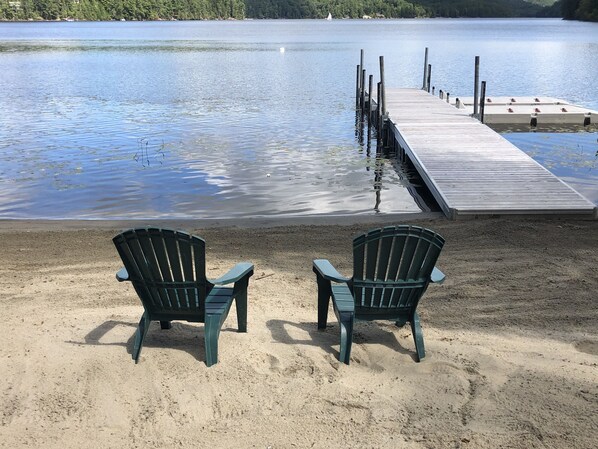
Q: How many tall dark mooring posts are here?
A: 10